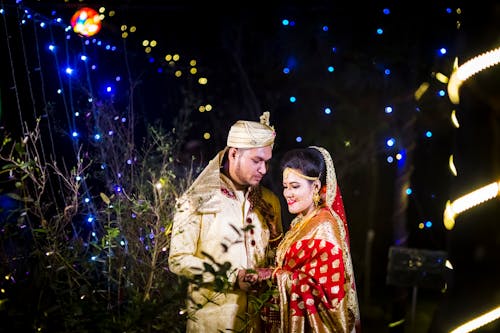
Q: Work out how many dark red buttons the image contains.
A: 3